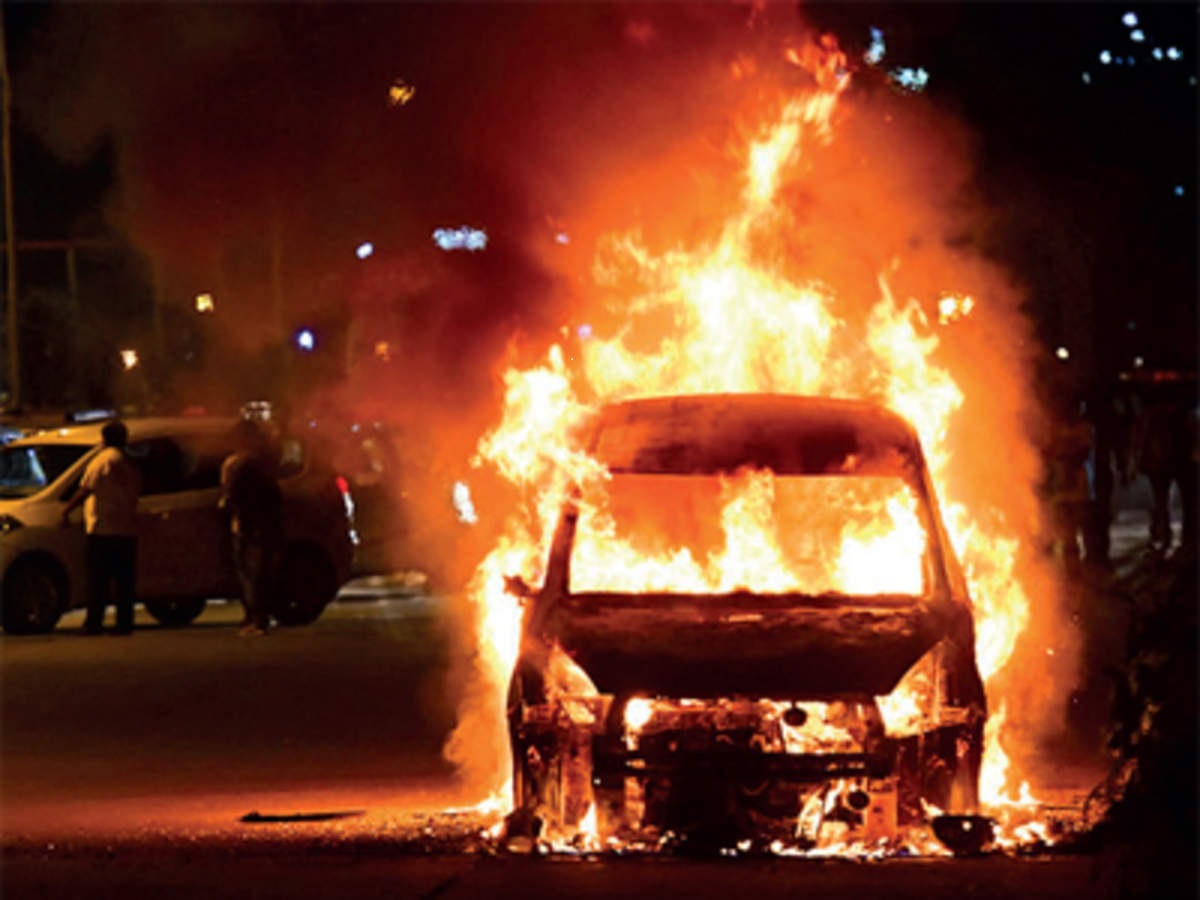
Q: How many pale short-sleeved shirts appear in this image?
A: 1